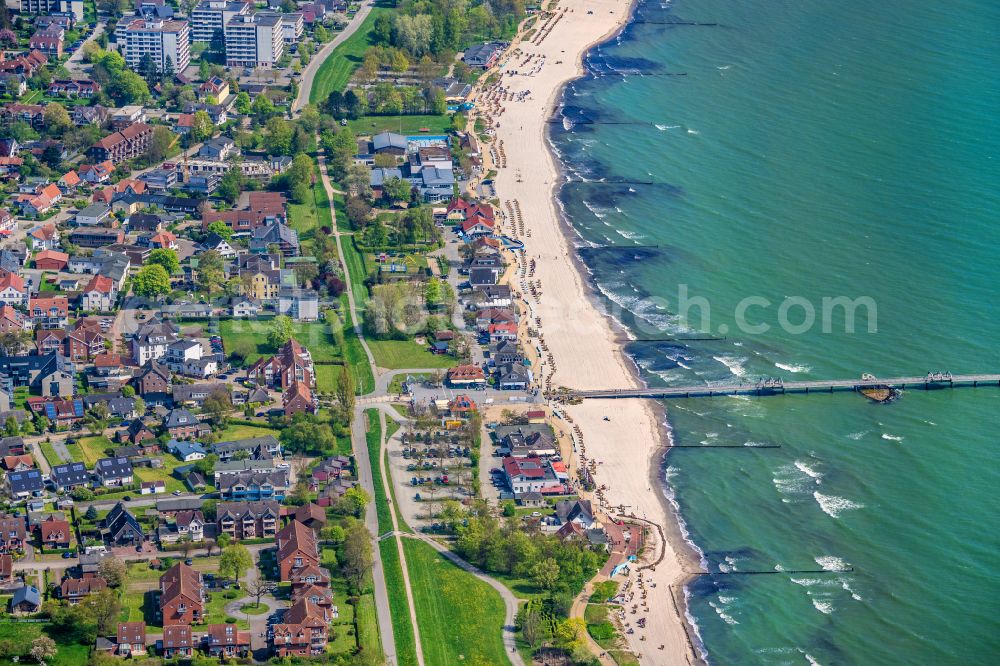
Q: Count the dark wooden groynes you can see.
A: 8